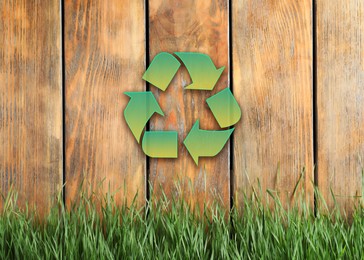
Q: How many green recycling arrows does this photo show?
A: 3